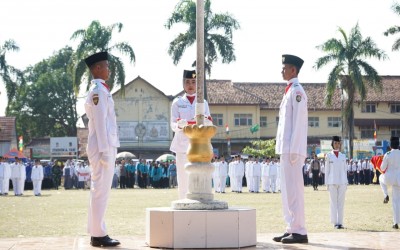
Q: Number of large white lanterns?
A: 0